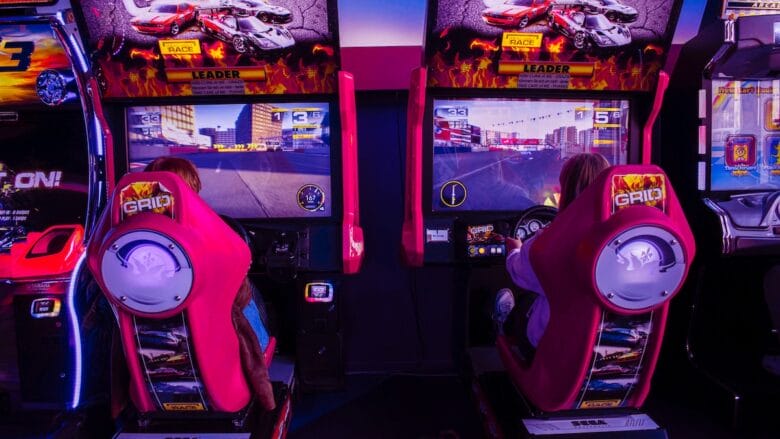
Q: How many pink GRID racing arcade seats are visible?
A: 2